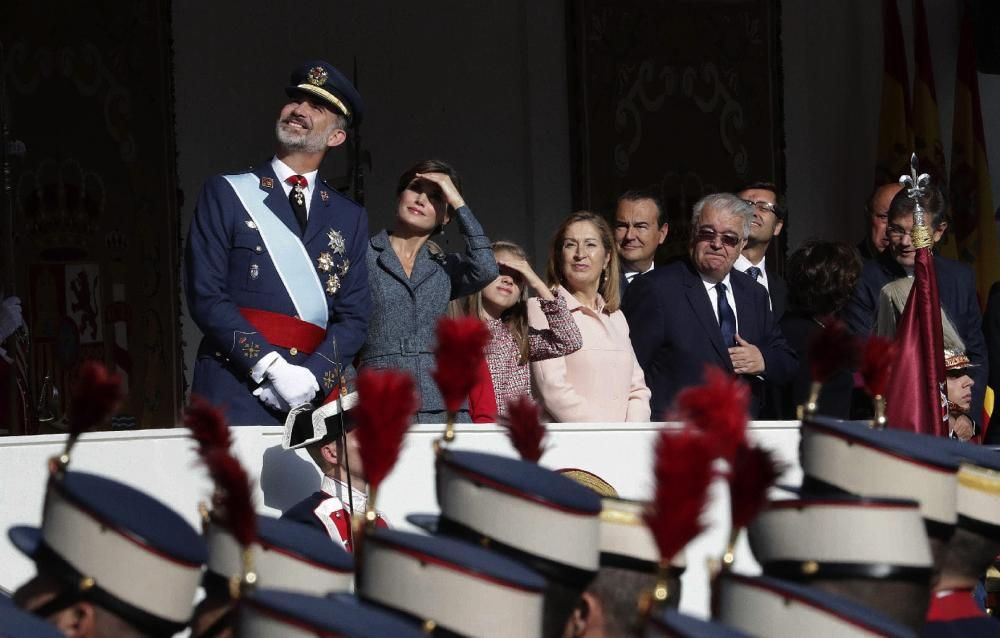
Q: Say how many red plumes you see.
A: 11